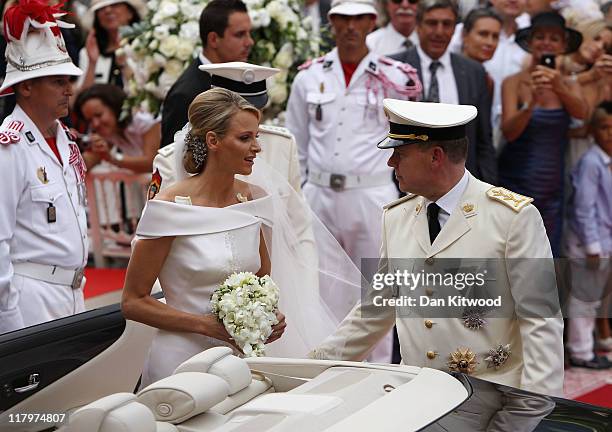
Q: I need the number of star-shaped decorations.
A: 3